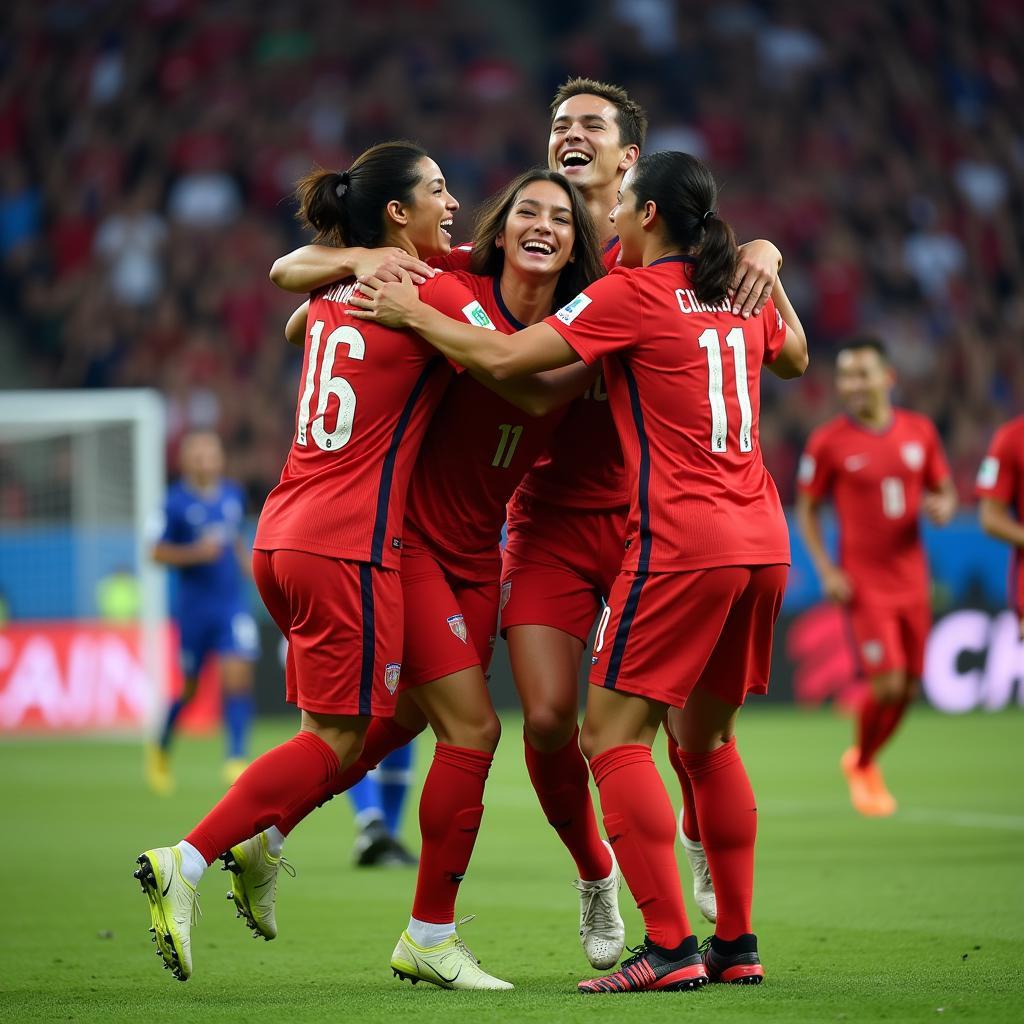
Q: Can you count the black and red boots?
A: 2